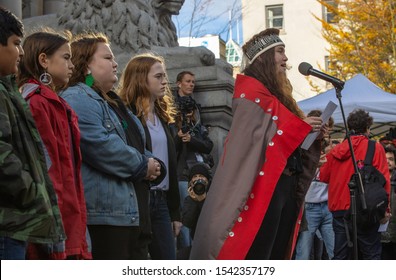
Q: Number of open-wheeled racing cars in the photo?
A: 0